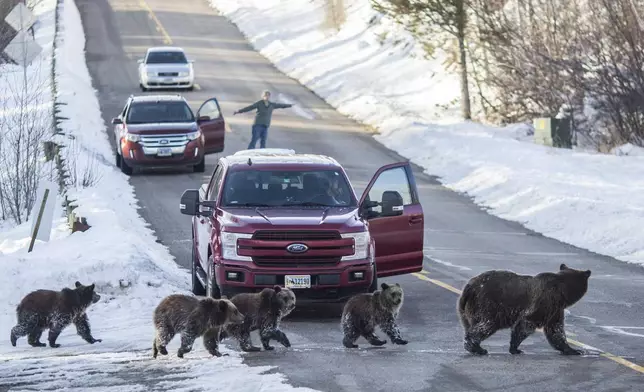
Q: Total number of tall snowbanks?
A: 2